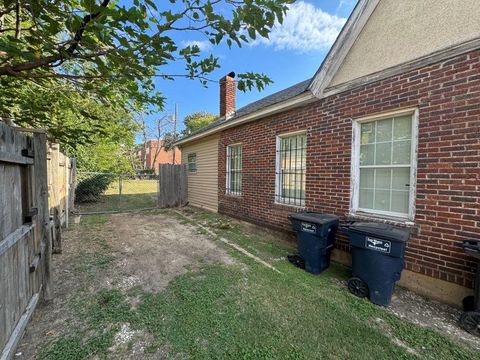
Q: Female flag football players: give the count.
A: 0